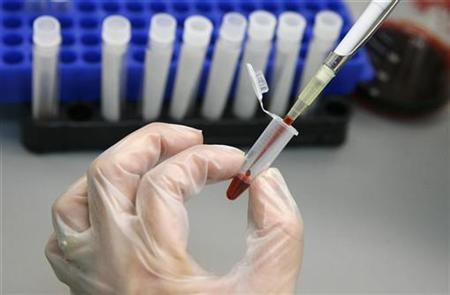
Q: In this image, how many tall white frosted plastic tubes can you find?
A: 8